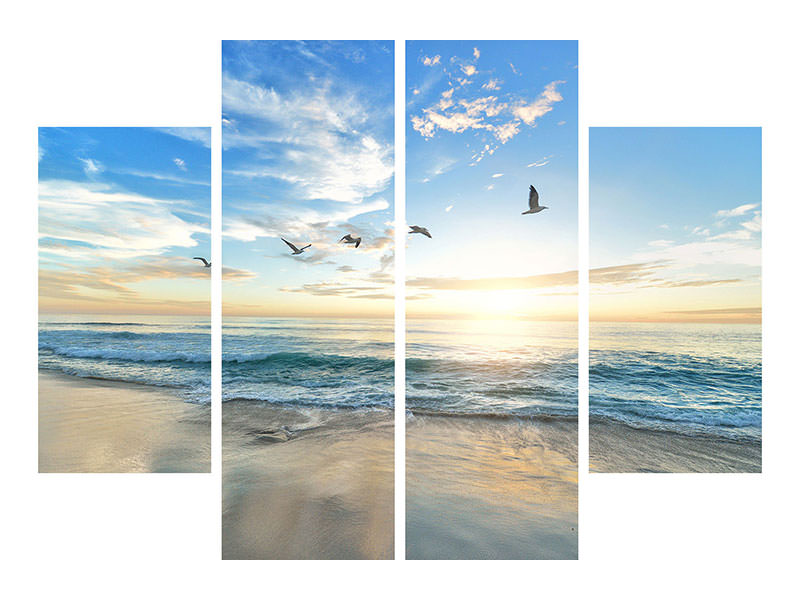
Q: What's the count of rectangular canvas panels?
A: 4